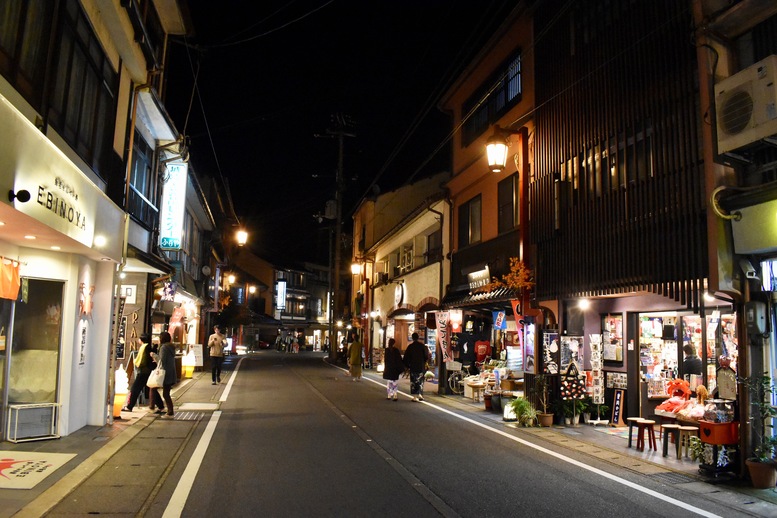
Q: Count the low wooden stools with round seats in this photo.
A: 4